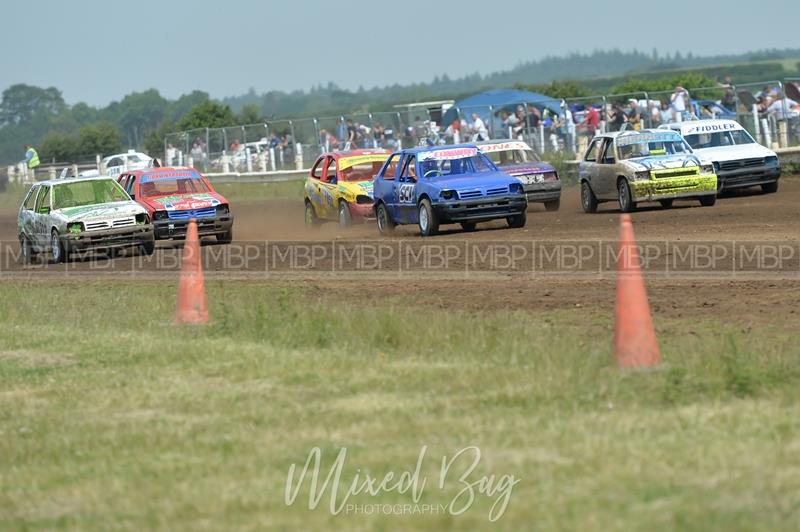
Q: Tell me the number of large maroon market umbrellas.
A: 0